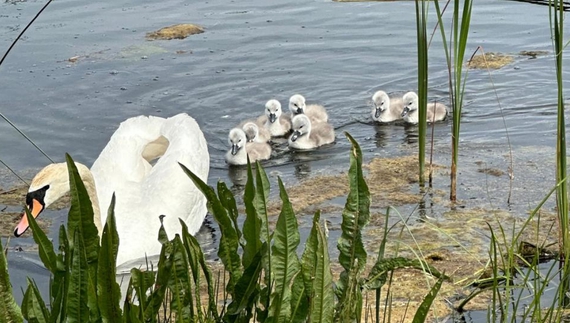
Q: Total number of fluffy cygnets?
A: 7